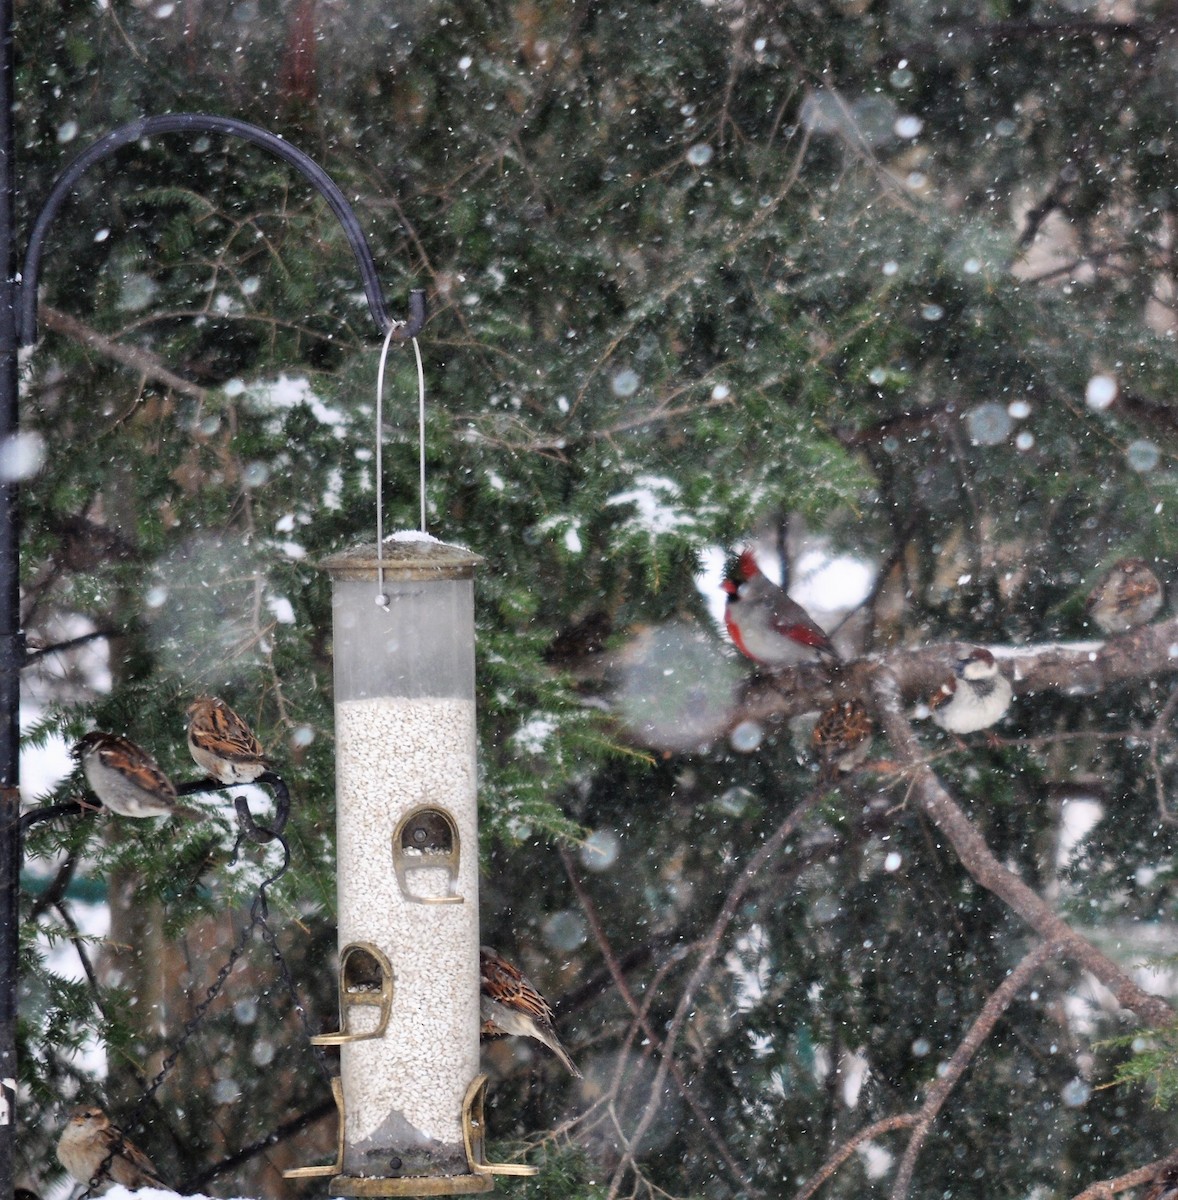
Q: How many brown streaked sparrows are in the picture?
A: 7